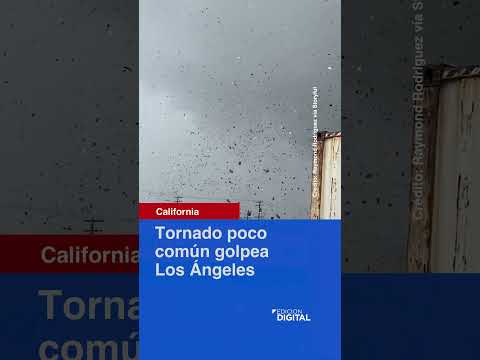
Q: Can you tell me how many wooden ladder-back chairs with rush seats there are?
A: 0